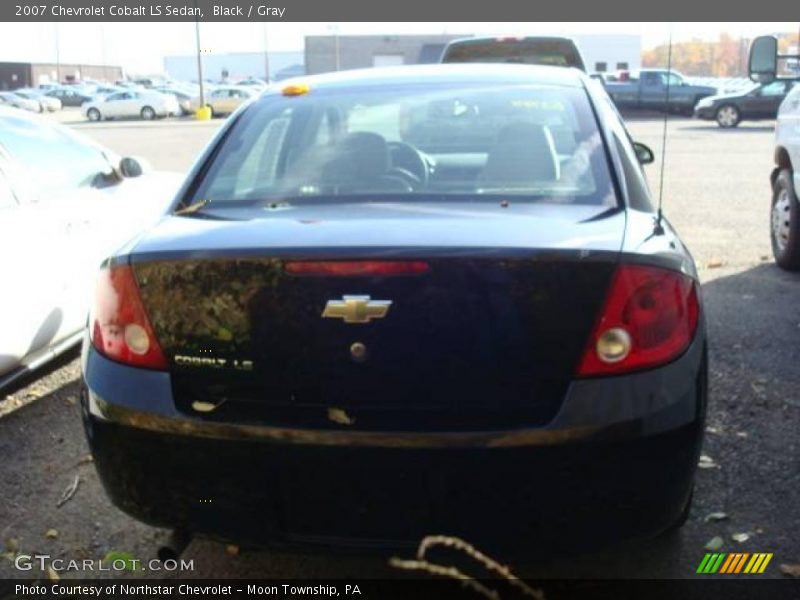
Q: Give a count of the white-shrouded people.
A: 0